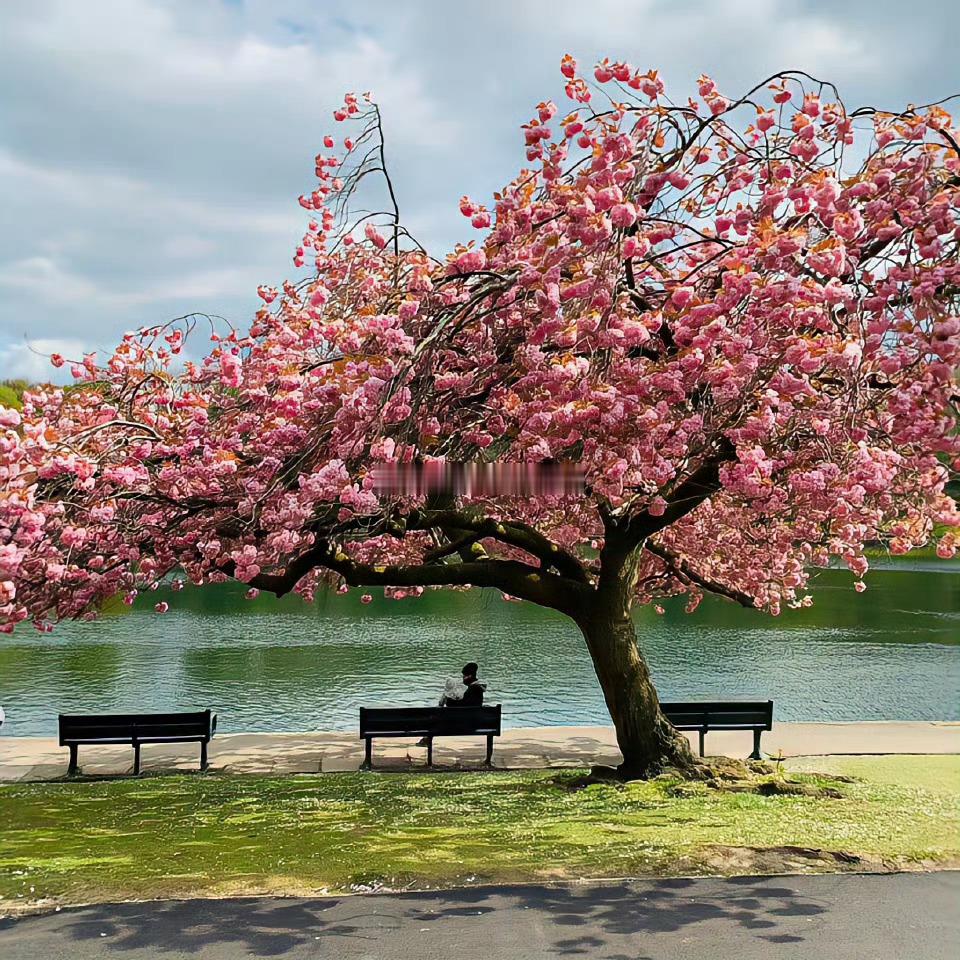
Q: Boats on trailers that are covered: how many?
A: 0